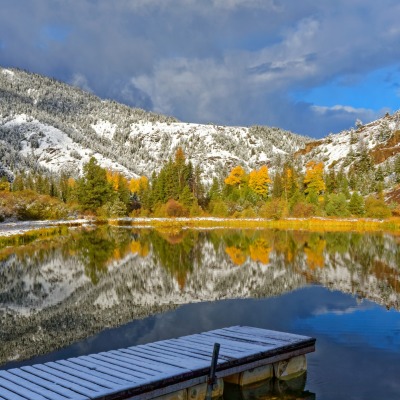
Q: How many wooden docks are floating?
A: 1